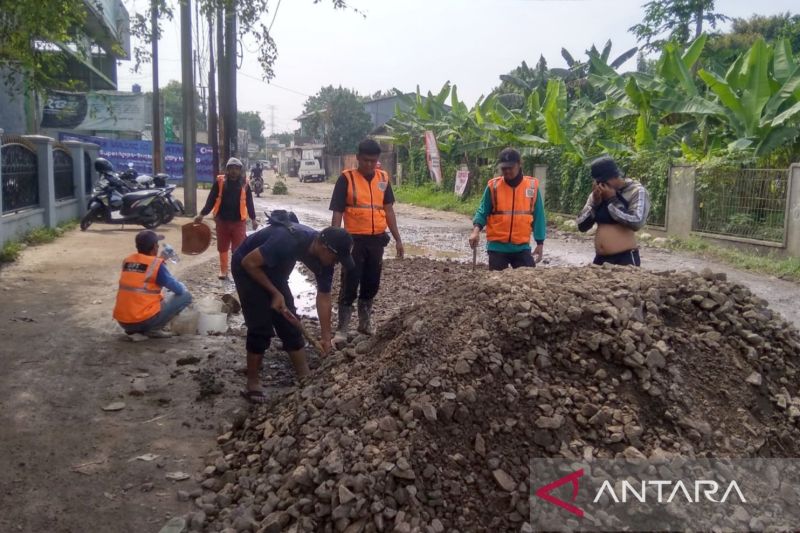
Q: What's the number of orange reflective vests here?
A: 4